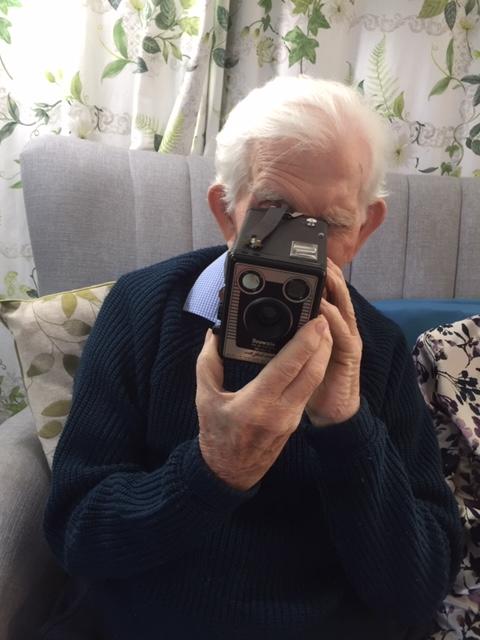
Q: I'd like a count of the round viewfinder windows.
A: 2